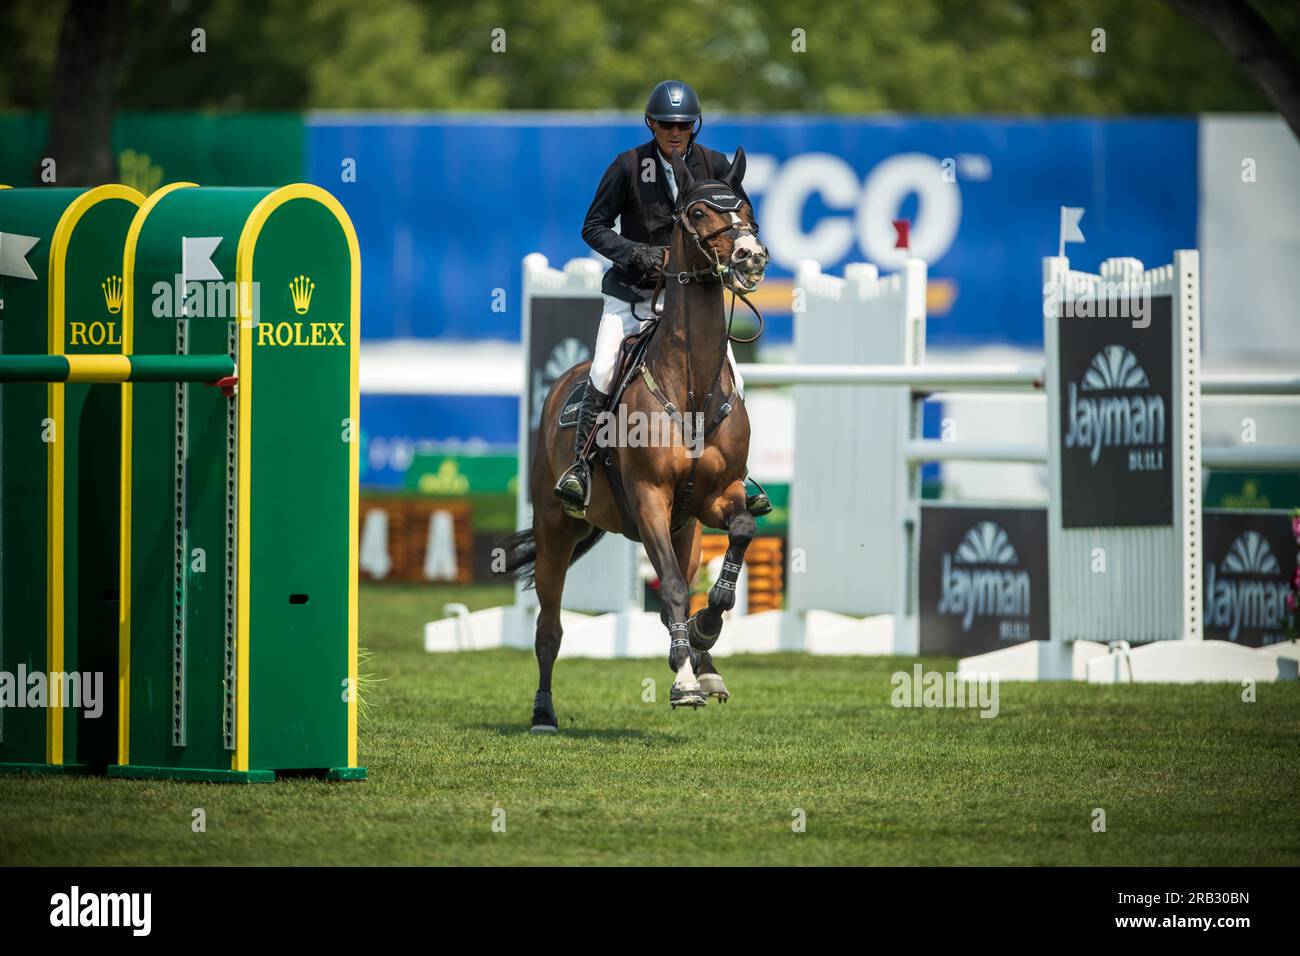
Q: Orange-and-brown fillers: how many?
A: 2